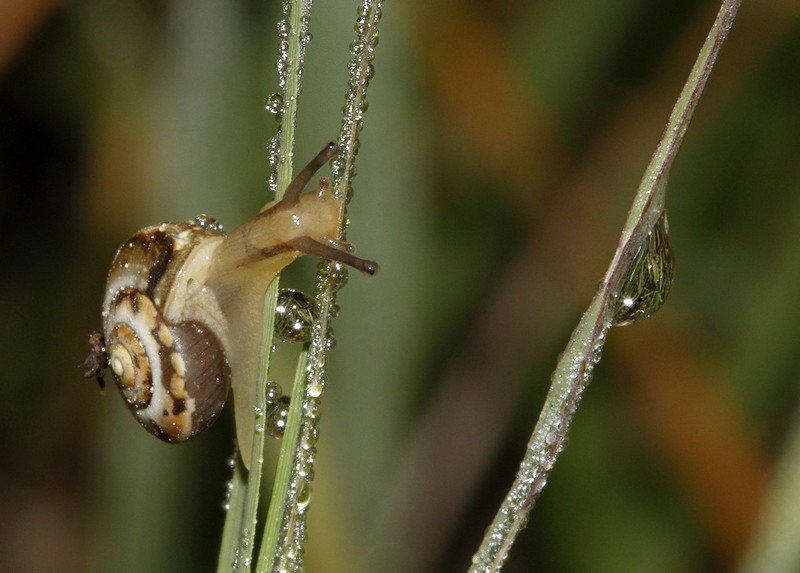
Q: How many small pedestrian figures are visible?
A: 0